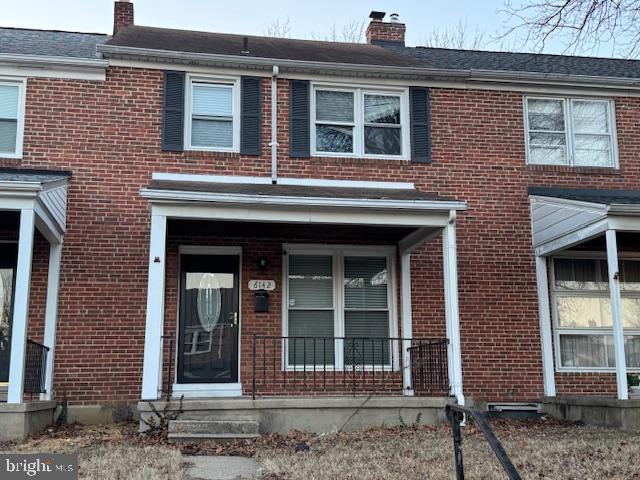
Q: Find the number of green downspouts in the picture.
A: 0